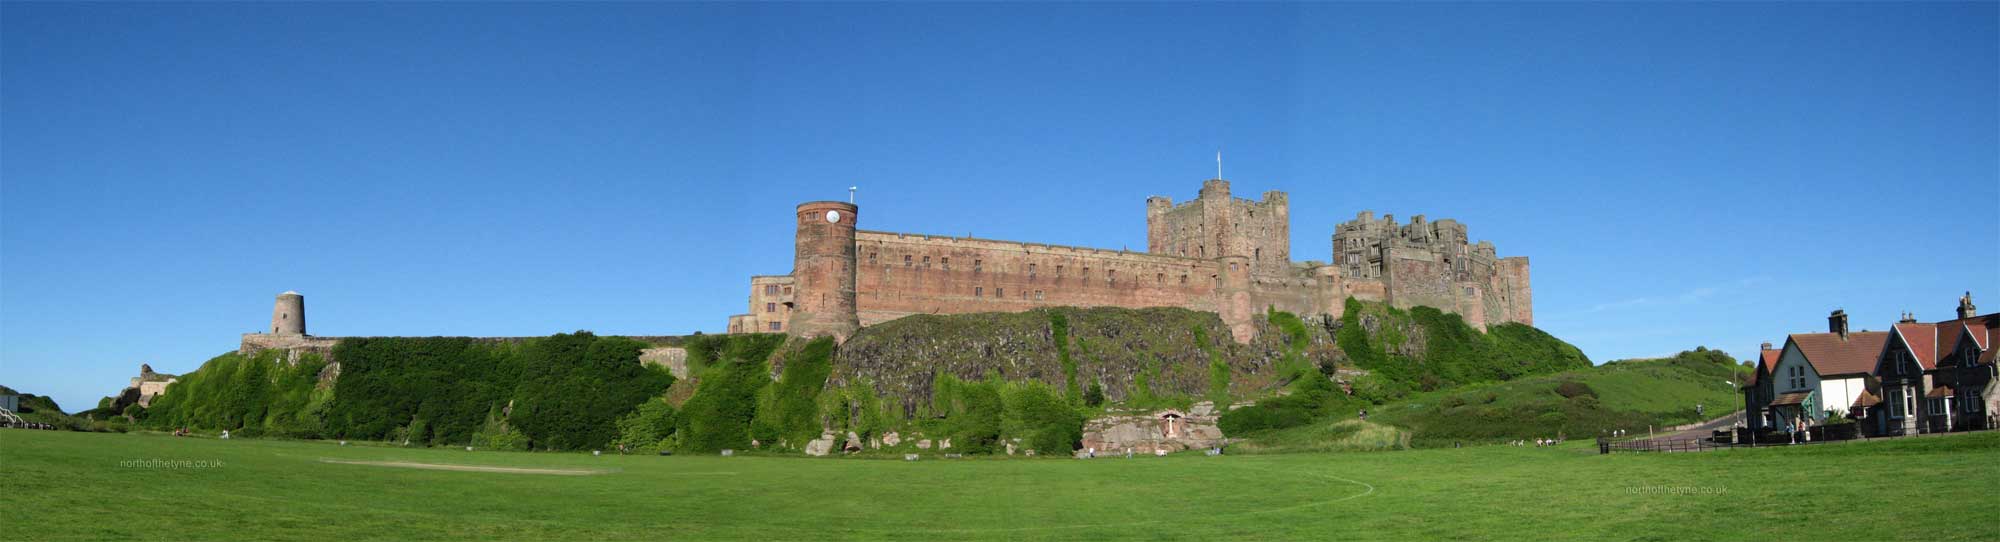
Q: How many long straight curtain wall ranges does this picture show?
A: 1